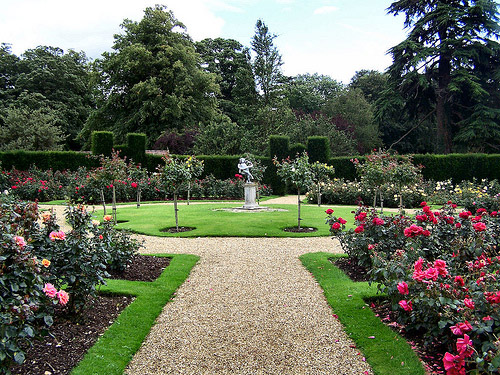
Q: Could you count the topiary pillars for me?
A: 4